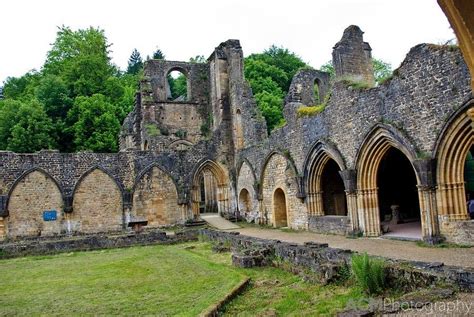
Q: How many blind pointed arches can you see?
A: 5